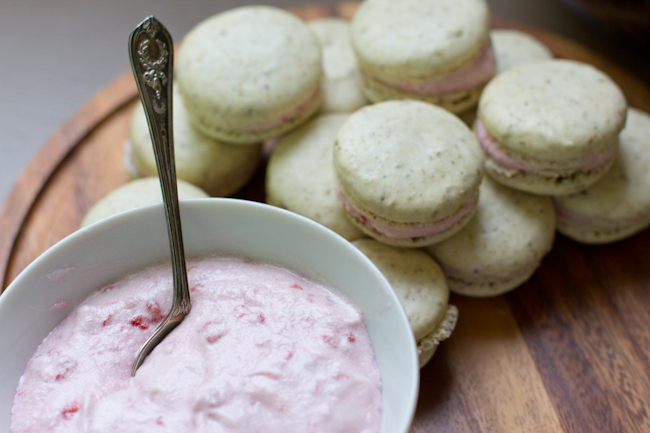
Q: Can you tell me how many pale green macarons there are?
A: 12